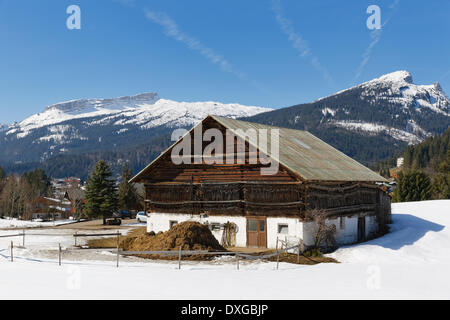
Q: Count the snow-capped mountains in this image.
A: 2